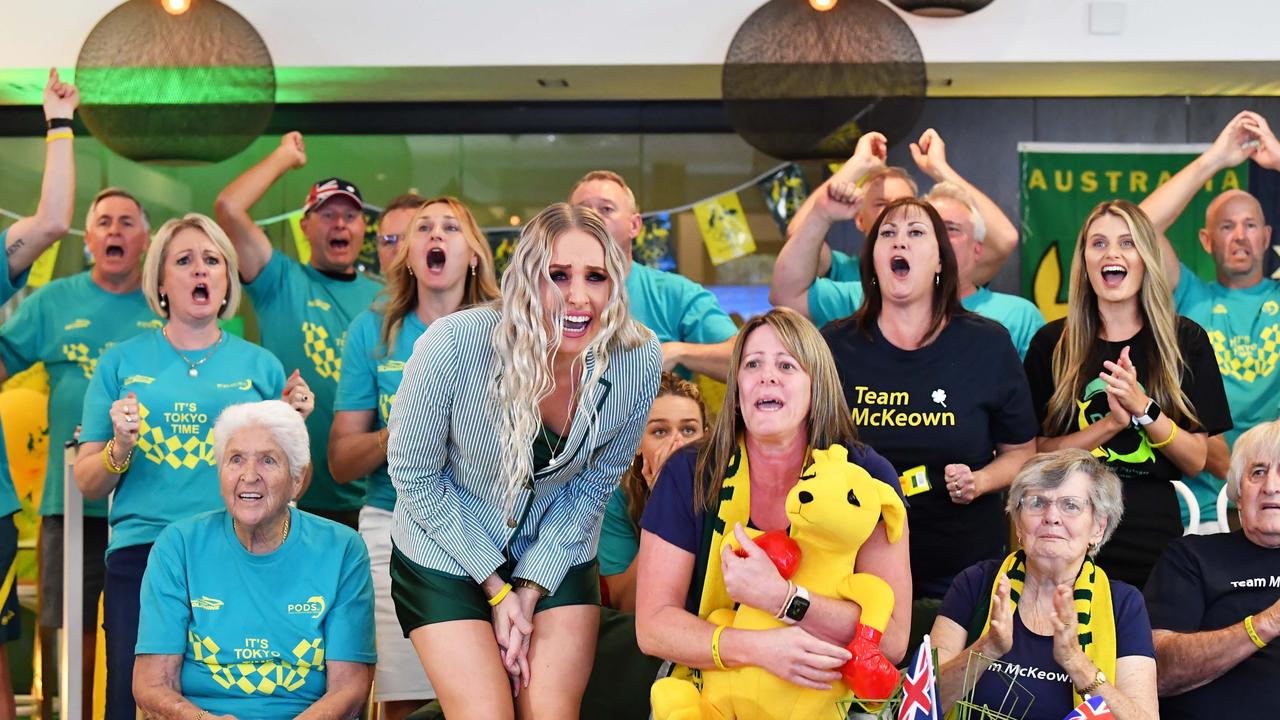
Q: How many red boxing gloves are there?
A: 2